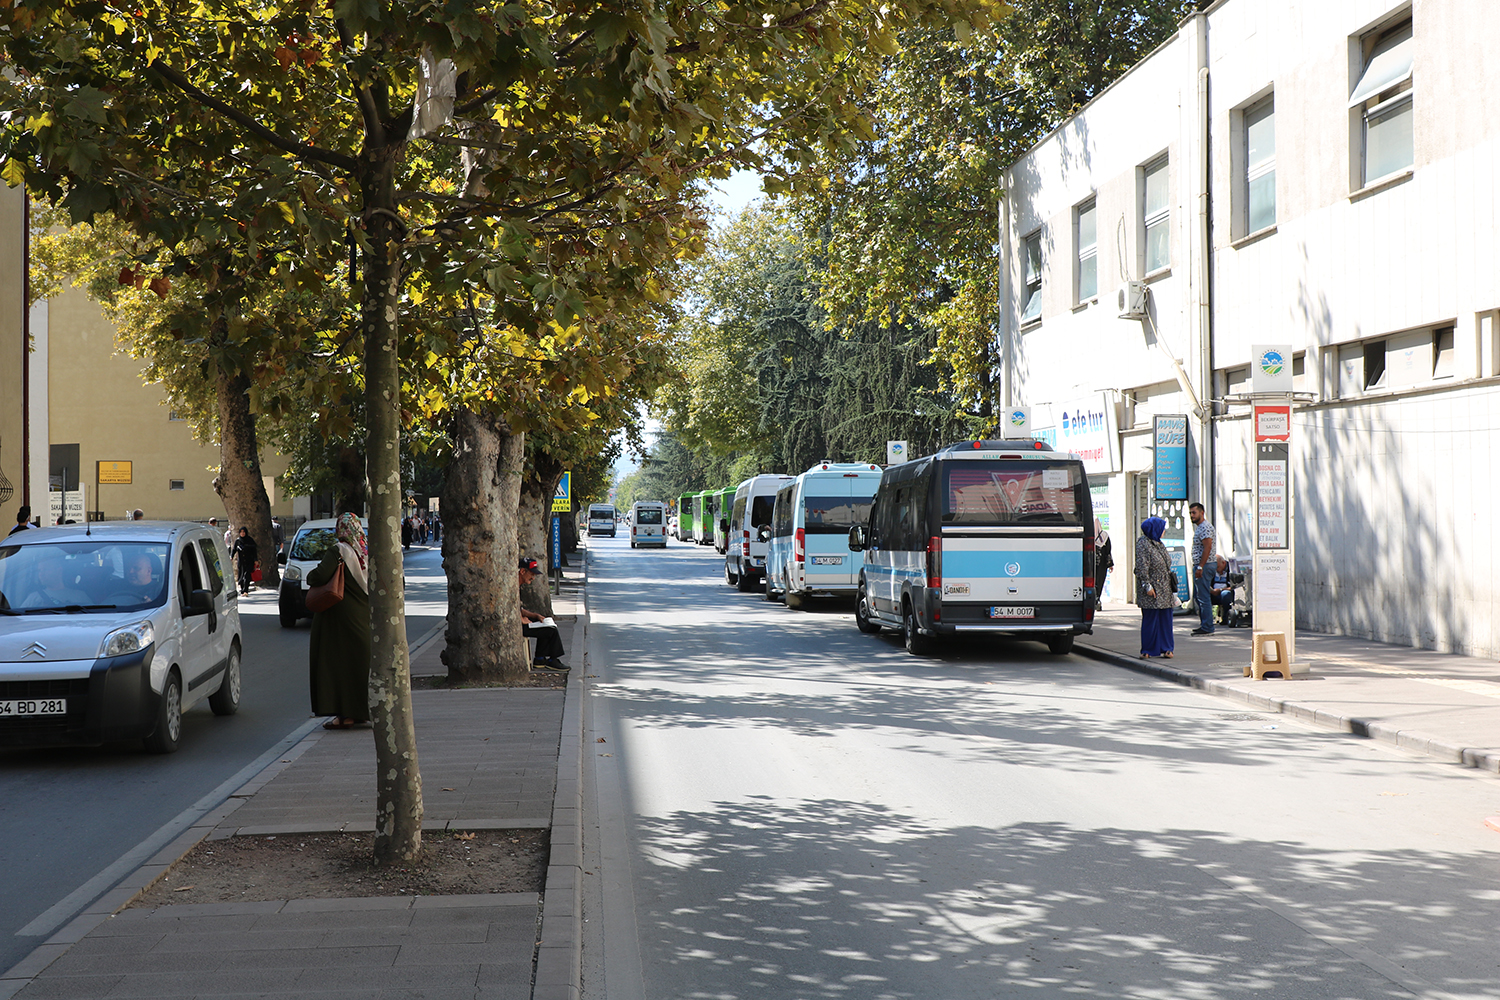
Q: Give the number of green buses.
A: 3